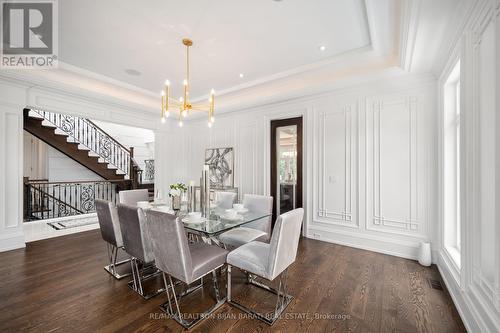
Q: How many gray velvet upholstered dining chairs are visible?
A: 7